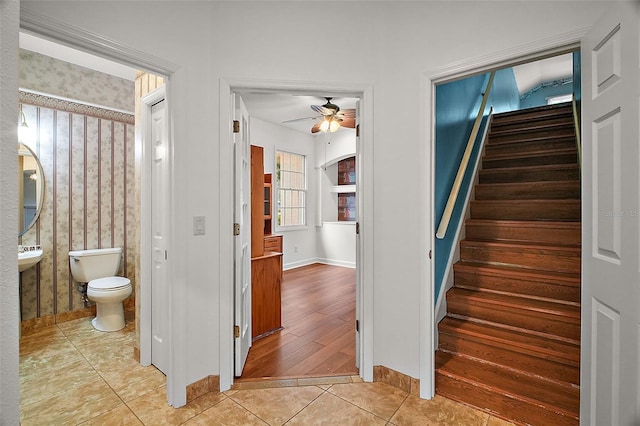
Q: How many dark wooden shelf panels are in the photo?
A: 2